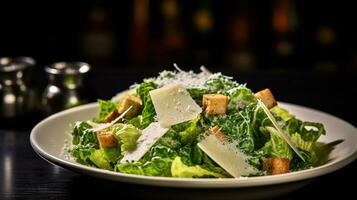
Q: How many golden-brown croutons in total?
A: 7